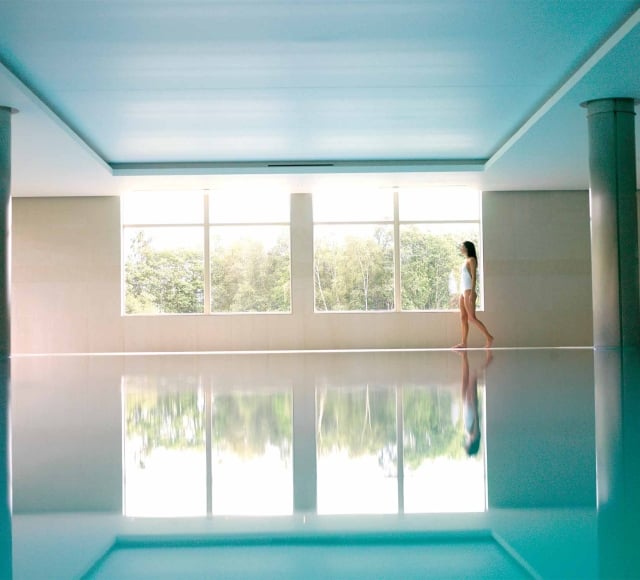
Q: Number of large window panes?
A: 4